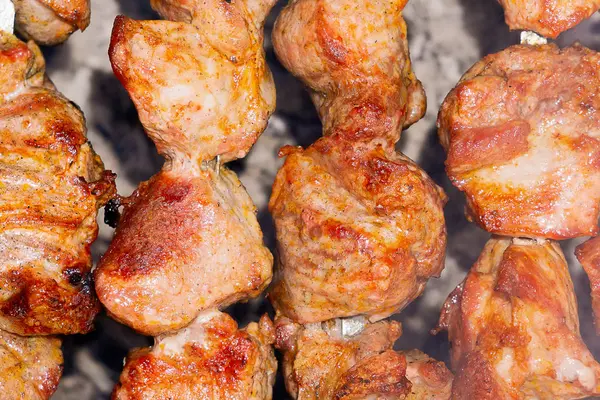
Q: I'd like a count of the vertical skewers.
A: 4